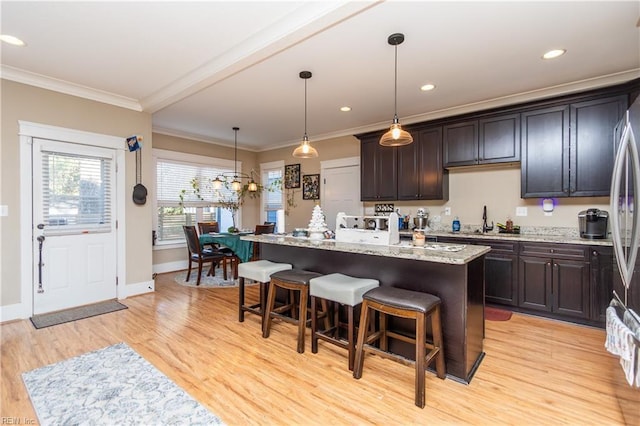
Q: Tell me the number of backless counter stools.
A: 4